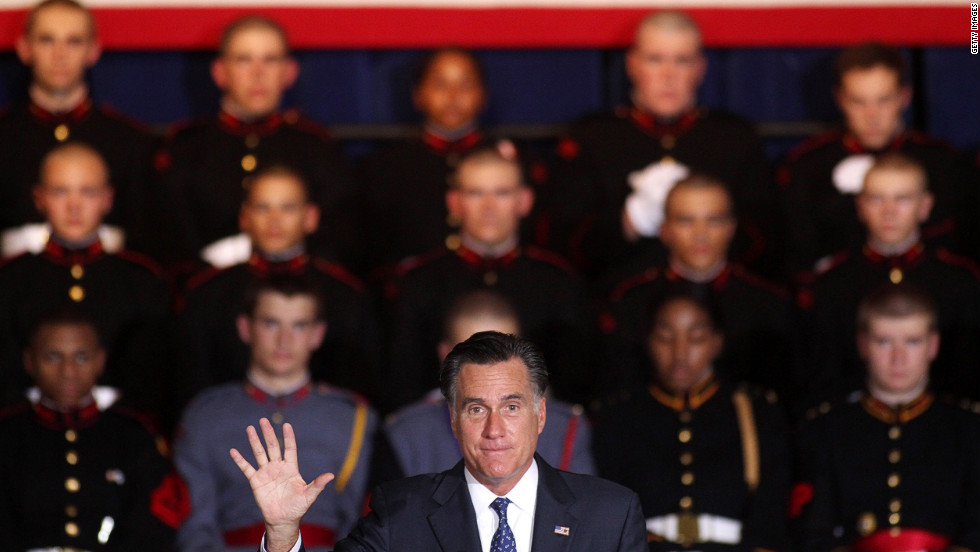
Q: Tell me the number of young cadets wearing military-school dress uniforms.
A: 15